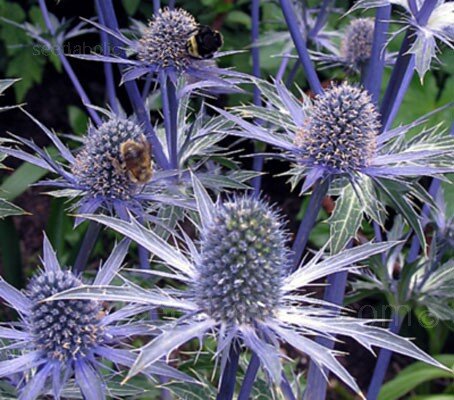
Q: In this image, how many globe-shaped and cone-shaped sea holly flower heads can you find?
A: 6